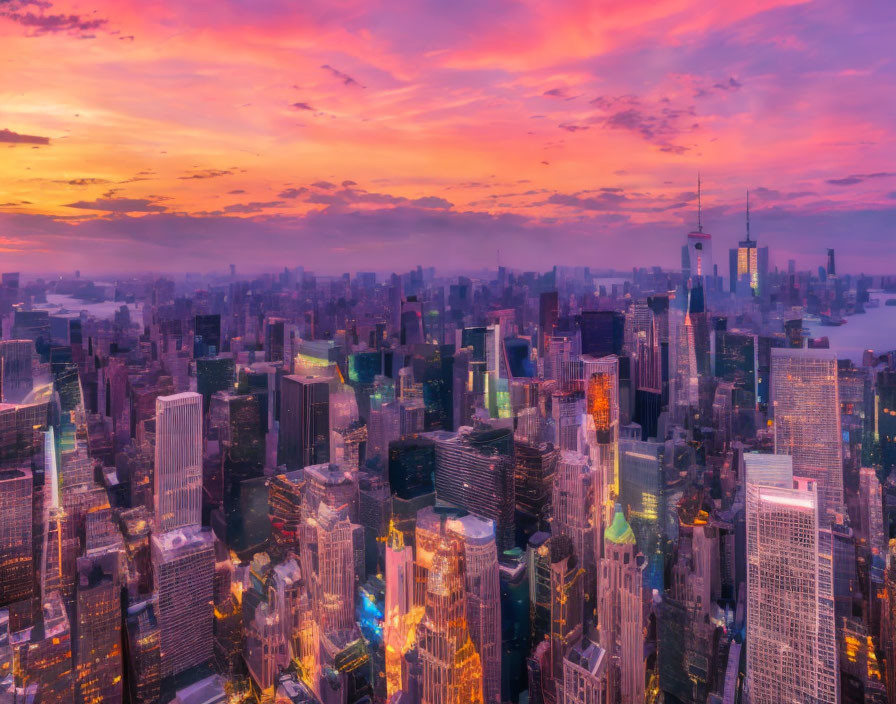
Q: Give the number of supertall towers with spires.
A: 2